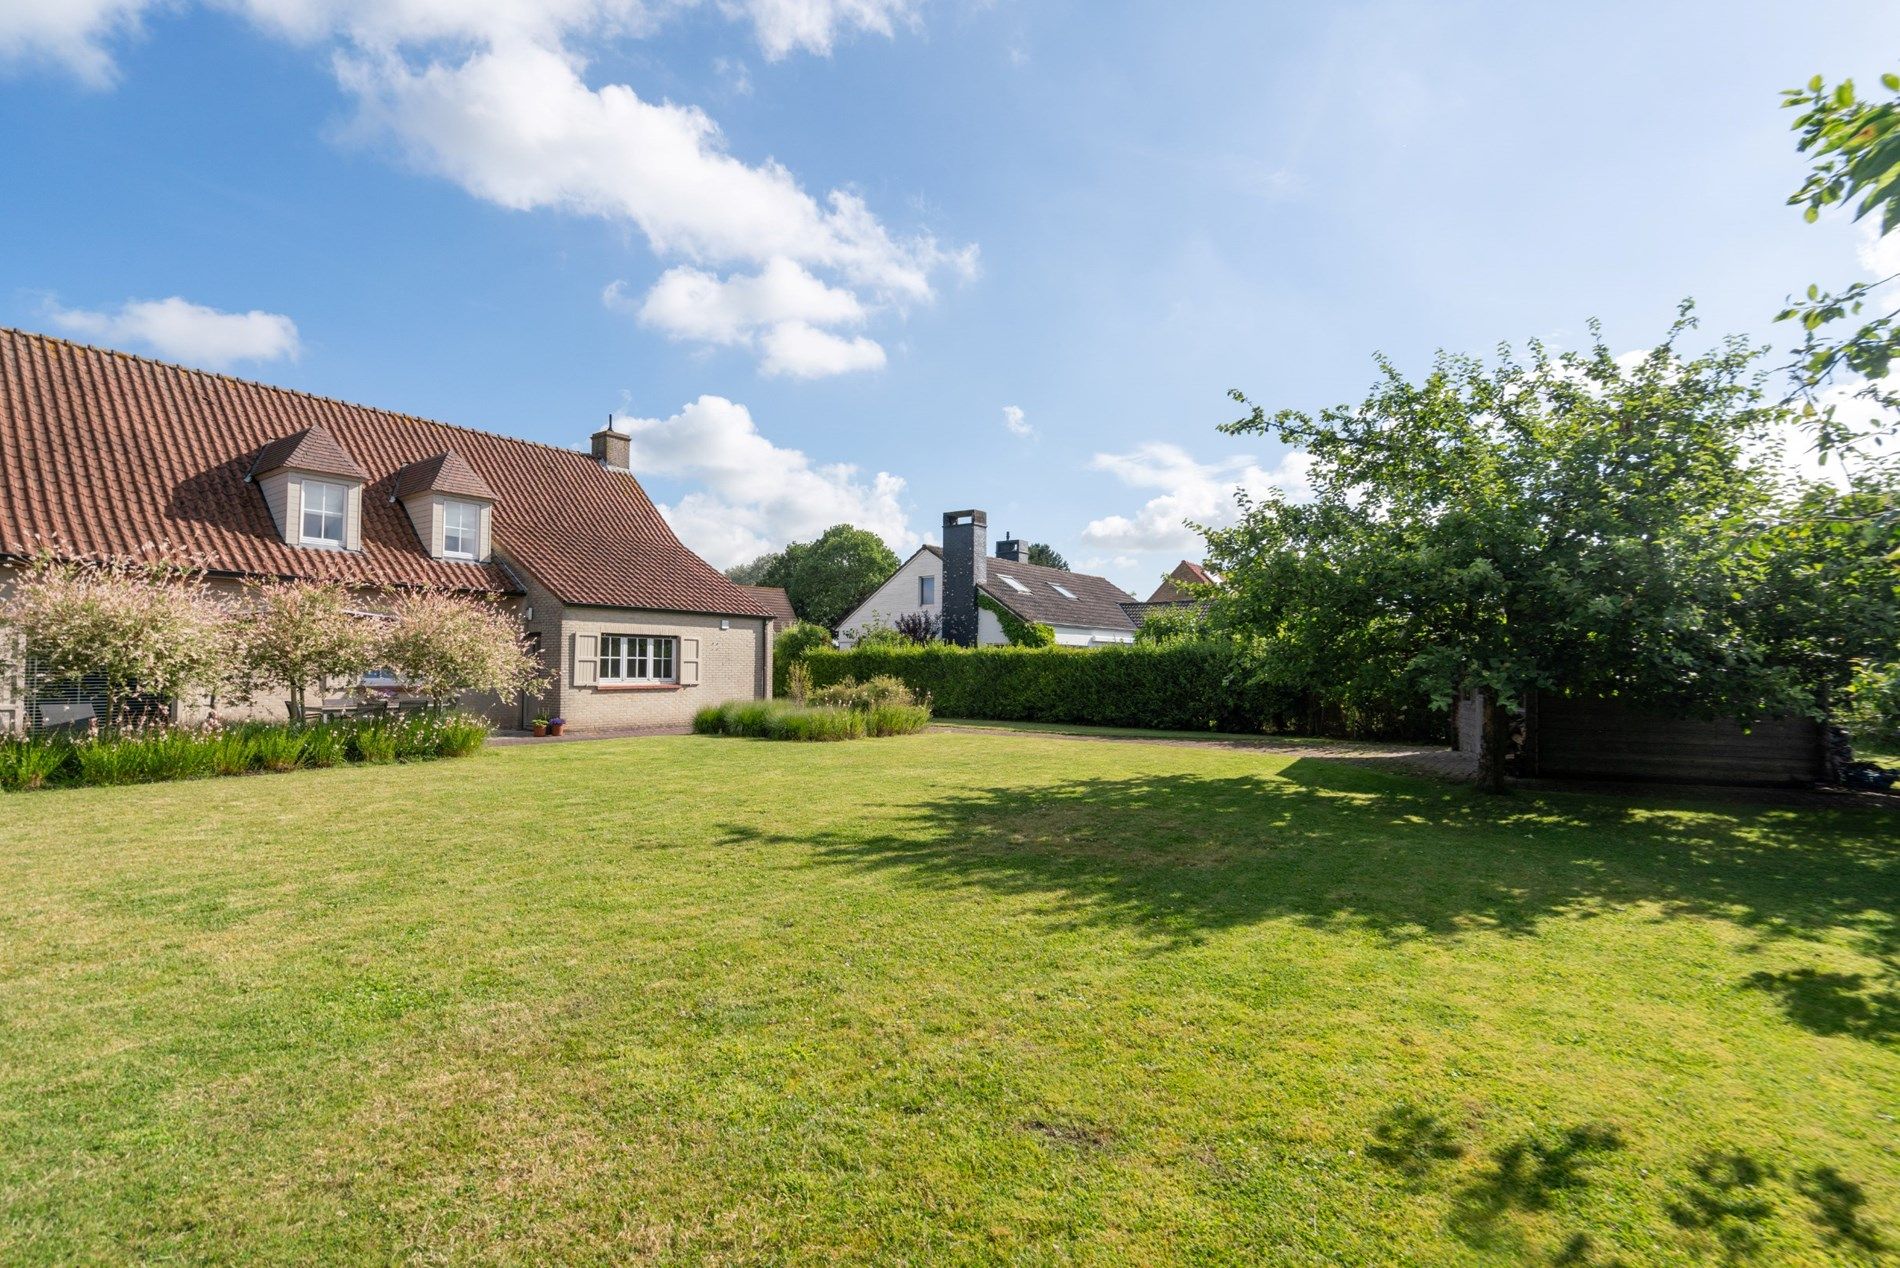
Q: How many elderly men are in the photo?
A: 0